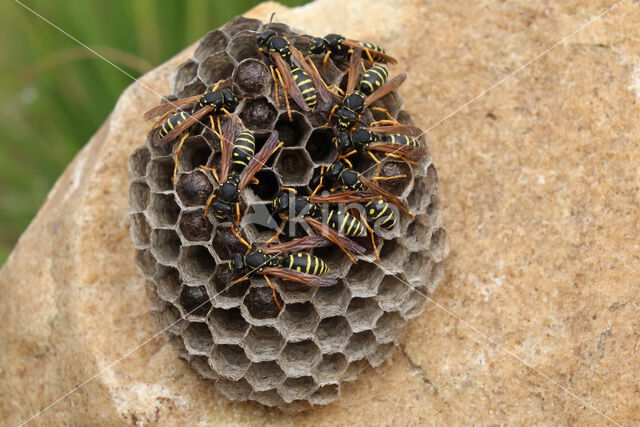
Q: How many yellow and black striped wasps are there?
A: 9